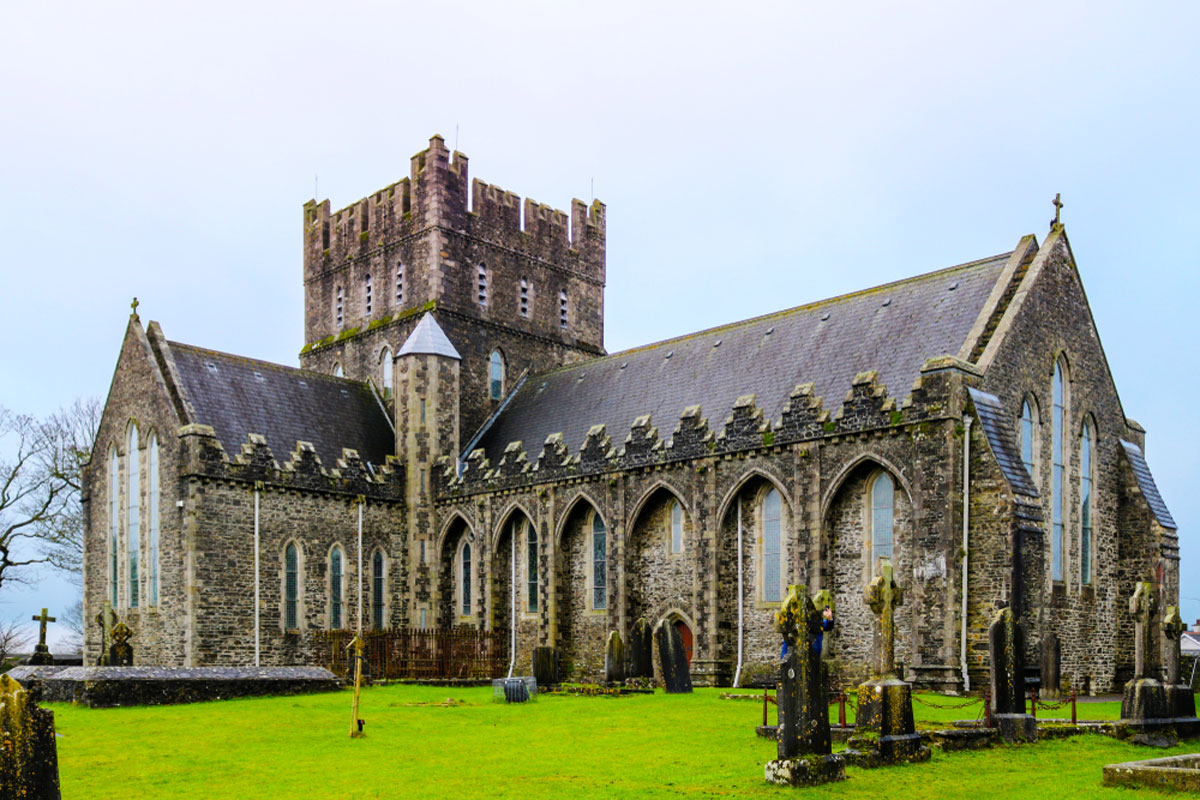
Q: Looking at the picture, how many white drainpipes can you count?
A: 5